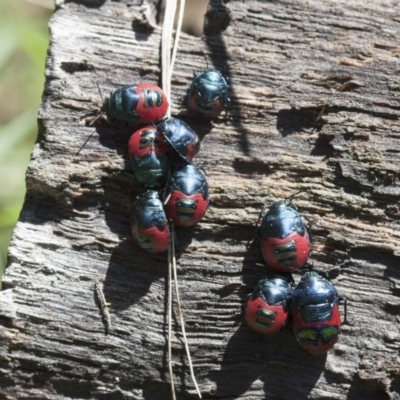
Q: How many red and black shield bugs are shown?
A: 9